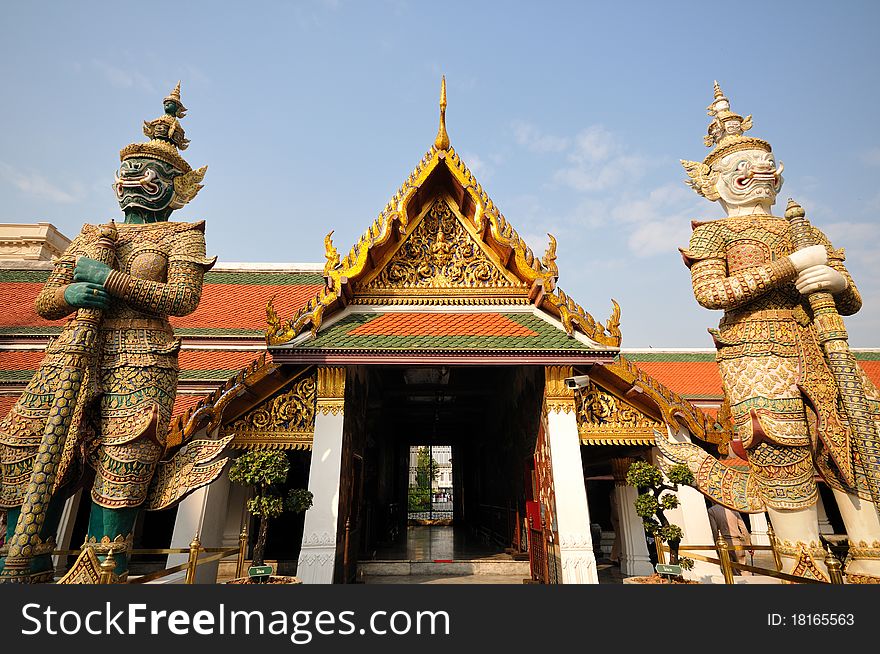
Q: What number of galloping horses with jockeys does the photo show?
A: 0